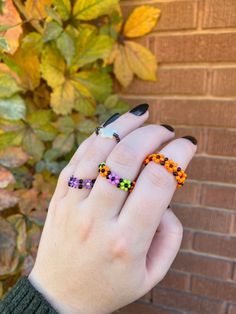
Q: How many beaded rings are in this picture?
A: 4